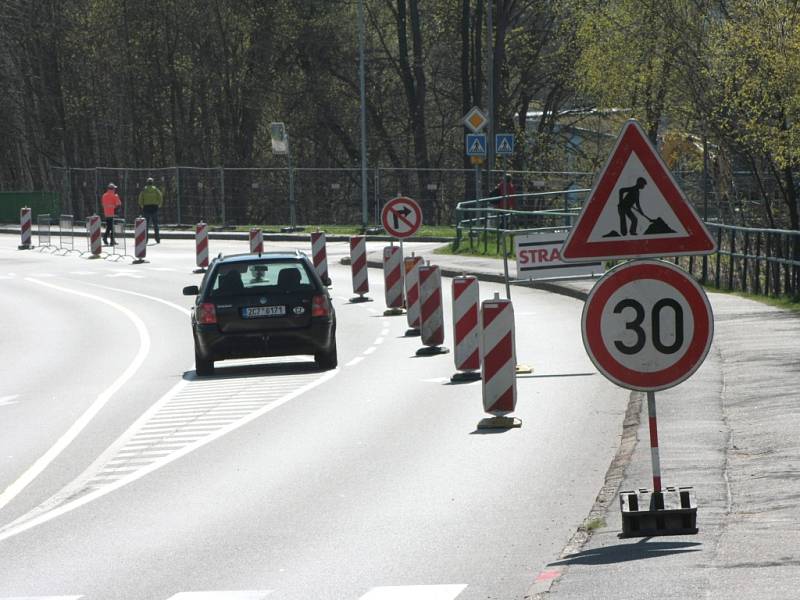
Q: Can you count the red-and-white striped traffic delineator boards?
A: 12